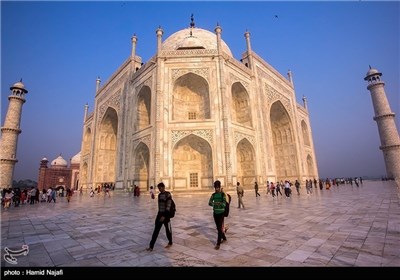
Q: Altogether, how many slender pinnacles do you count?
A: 8